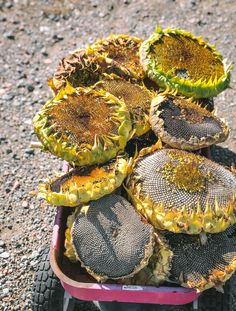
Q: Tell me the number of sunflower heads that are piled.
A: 10